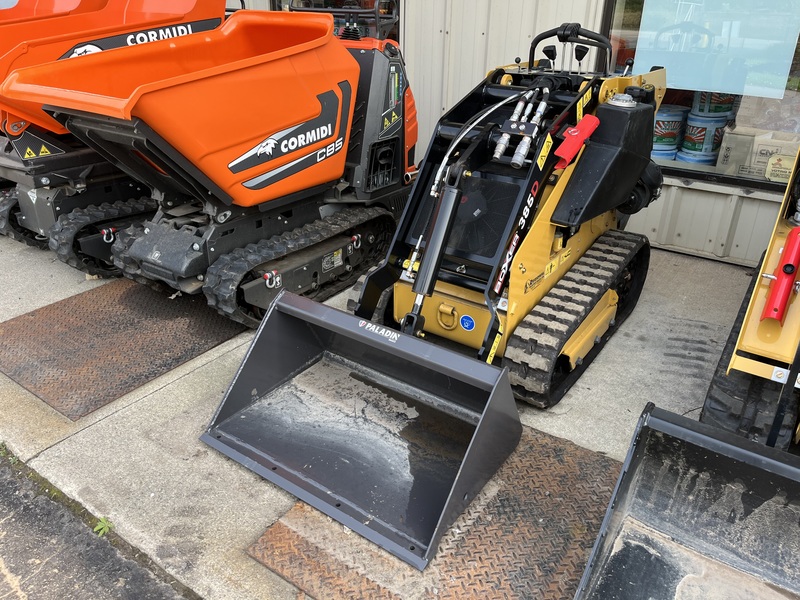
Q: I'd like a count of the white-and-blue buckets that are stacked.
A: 5